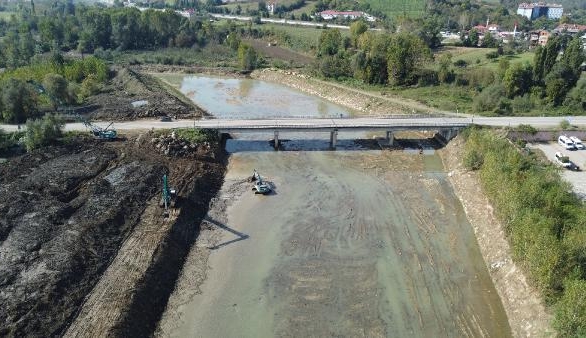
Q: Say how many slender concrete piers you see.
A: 3